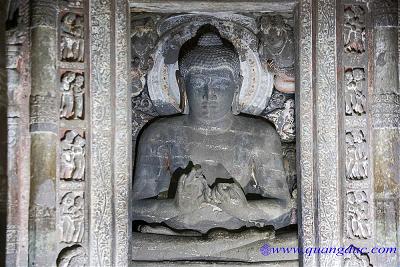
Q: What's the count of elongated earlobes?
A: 2